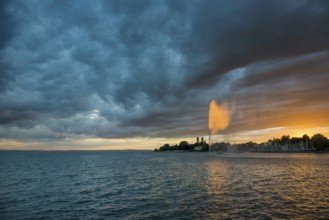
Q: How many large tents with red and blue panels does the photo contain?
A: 0